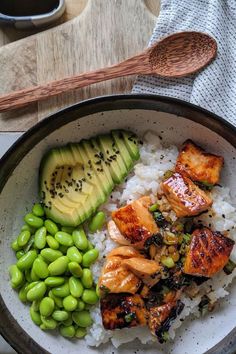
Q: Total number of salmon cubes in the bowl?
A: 7